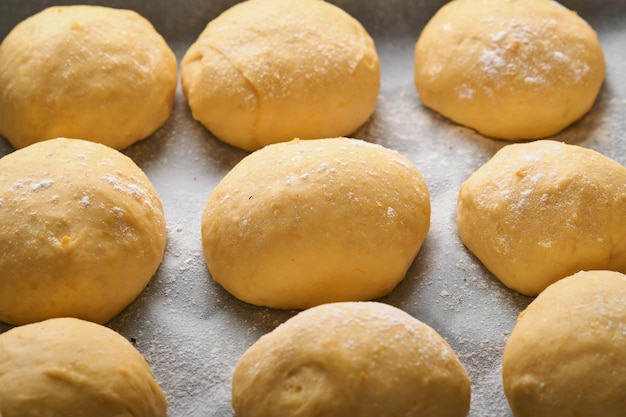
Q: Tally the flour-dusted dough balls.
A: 9